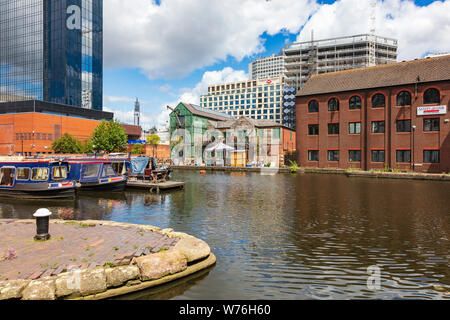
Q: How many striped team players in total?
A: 0